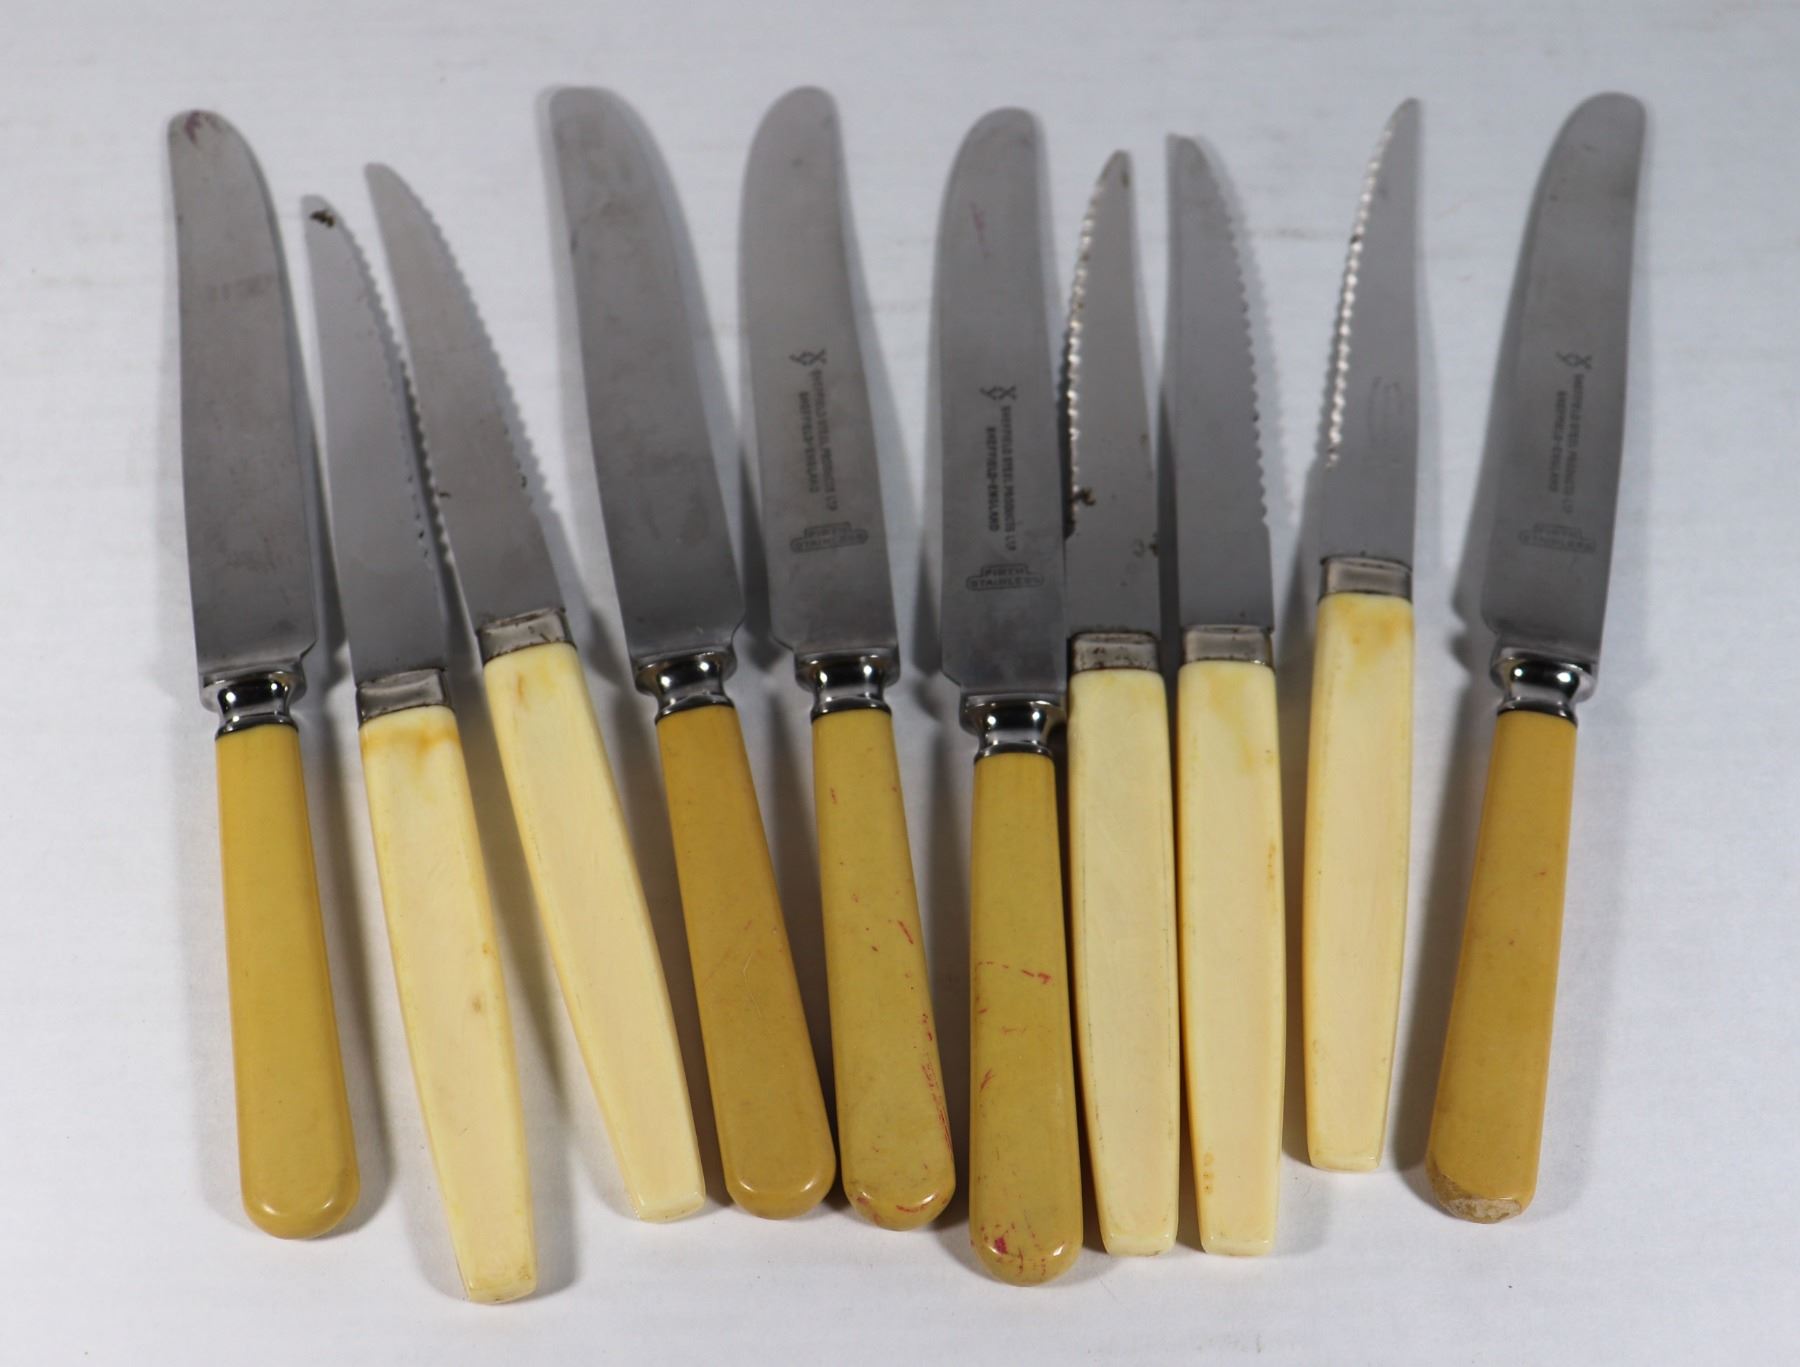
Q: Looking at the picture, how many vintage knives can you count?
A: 10